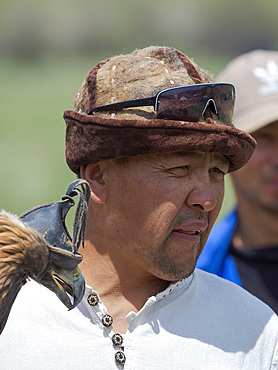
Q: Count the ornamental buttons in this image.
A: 4